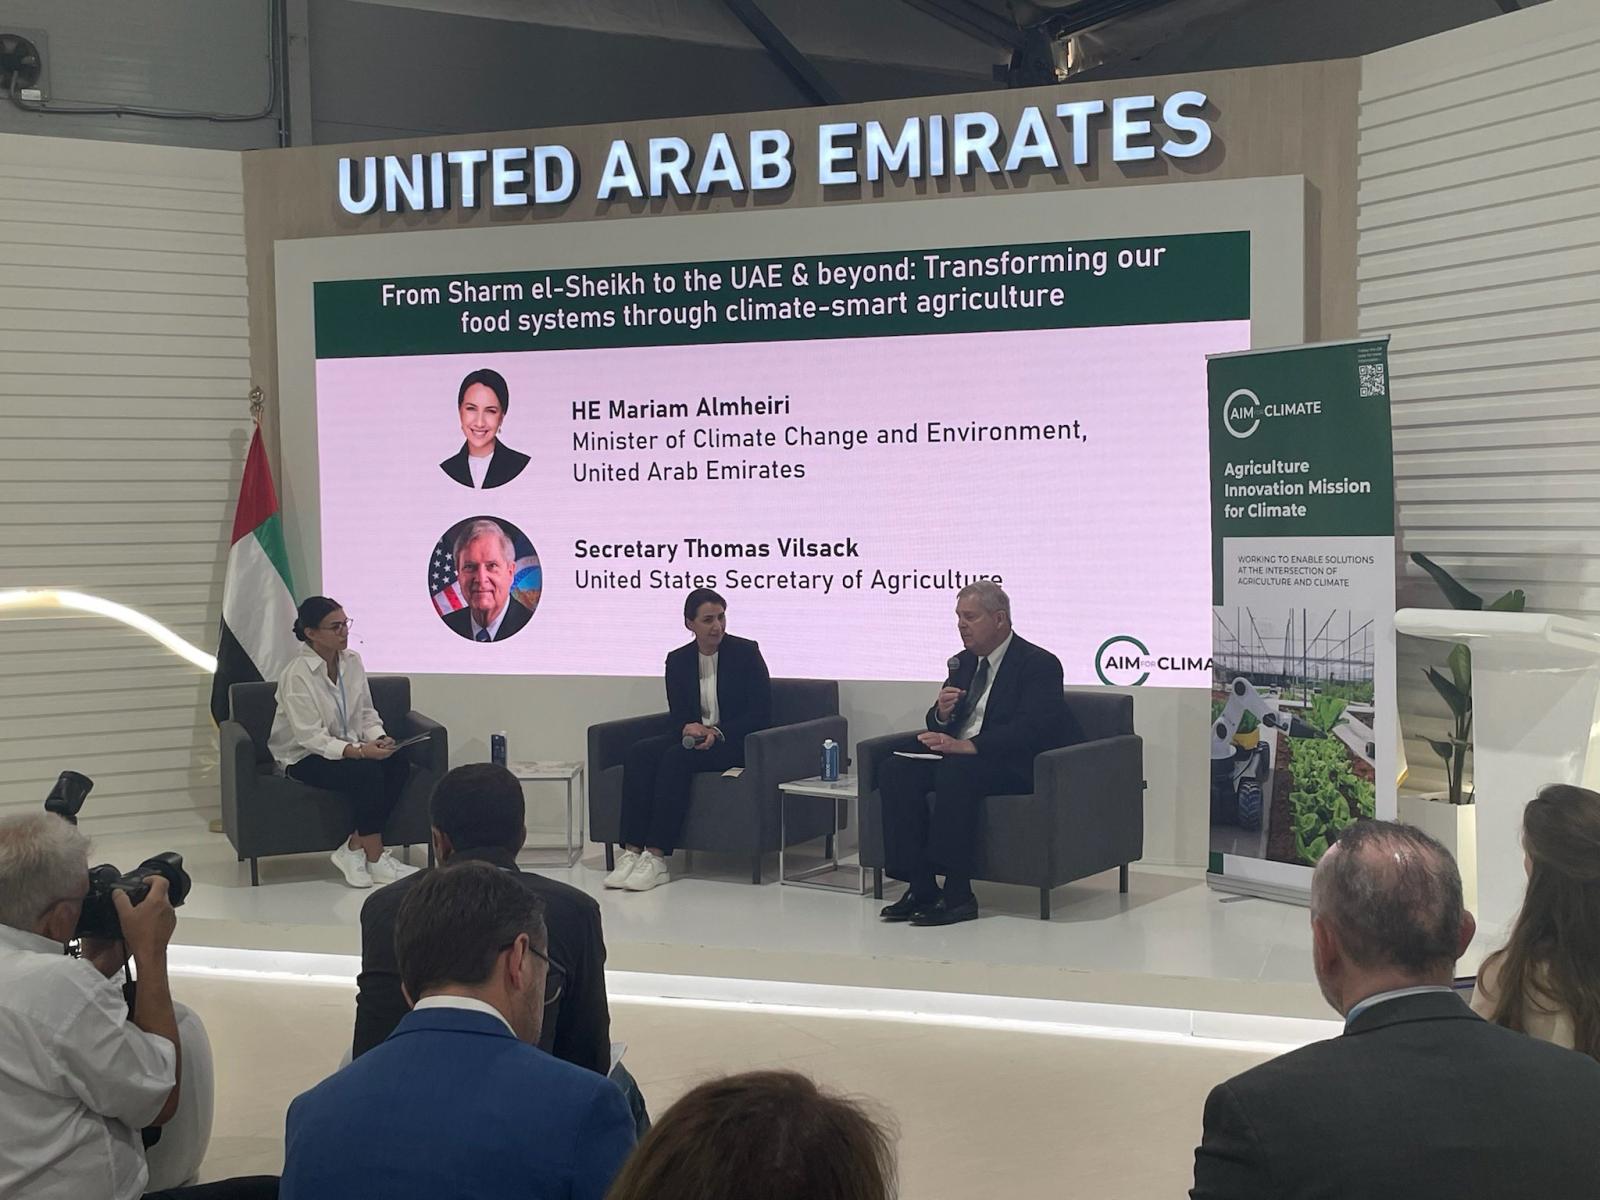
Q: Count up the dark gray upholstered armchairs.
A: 3